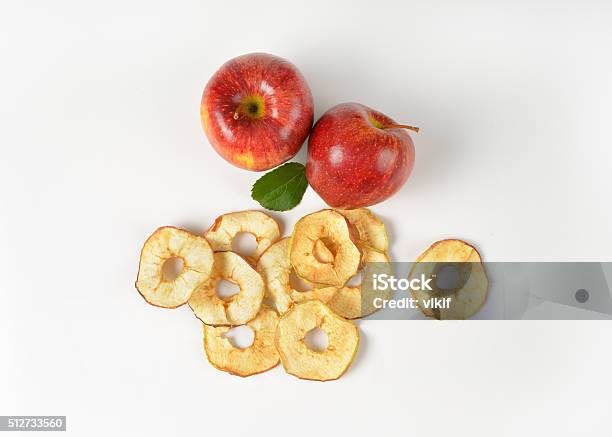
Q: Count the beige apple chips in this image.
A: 10